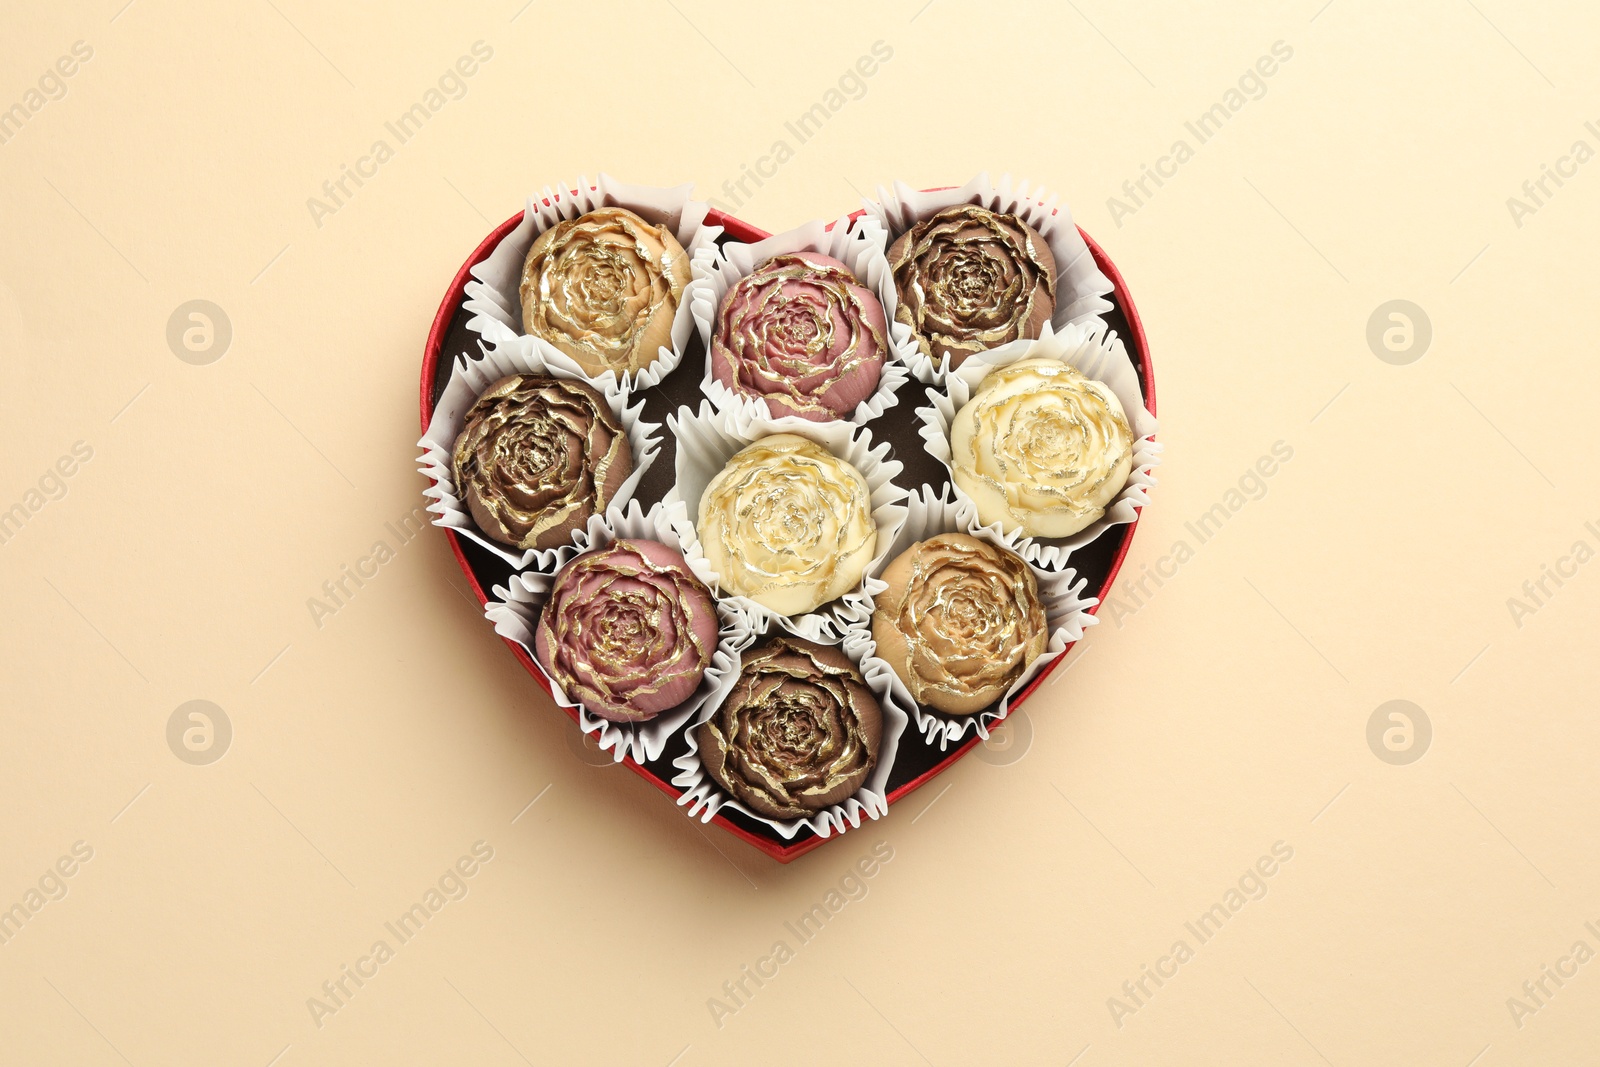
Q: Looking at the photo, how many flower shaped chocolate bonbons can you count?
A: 9